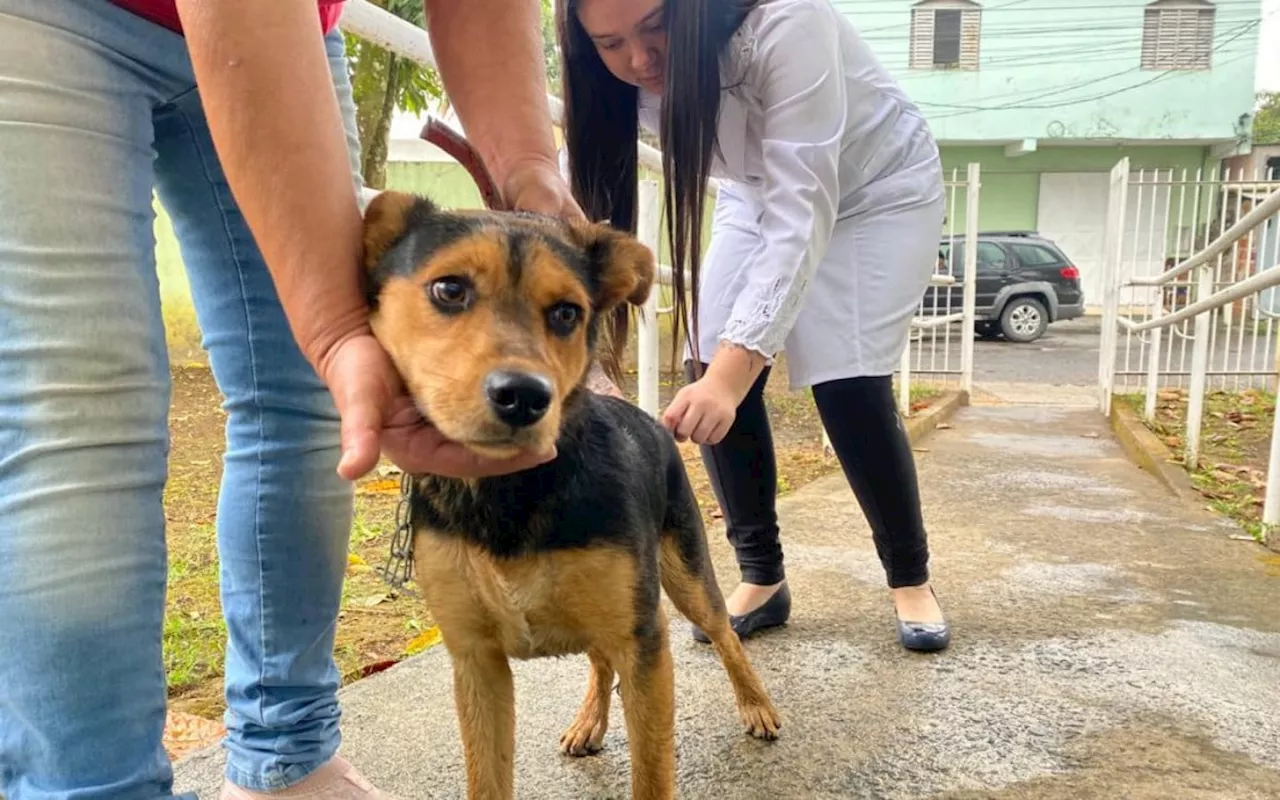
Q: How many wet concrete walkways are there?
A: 1